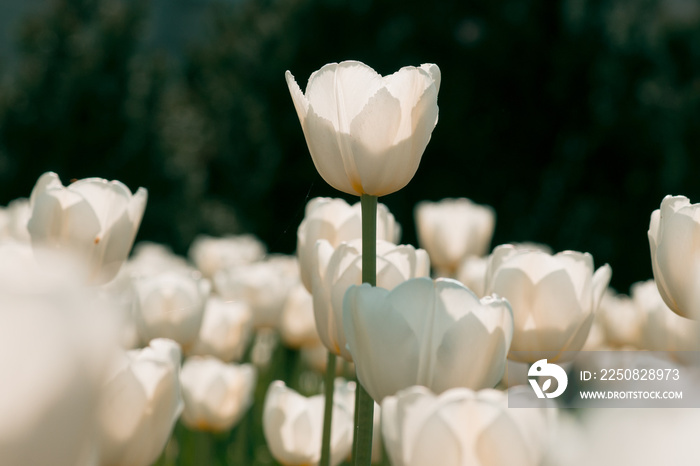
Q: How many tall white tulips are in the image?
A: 1